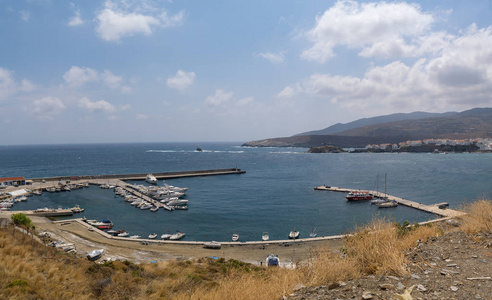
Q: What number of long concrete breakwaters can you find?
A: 2